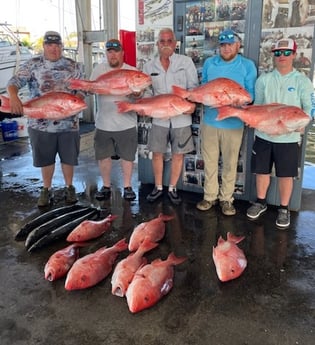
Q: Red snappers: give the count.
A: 12